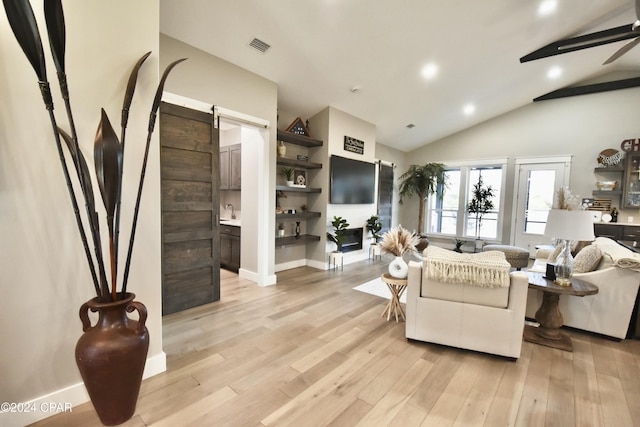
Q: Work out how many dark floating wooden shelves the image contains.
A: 7